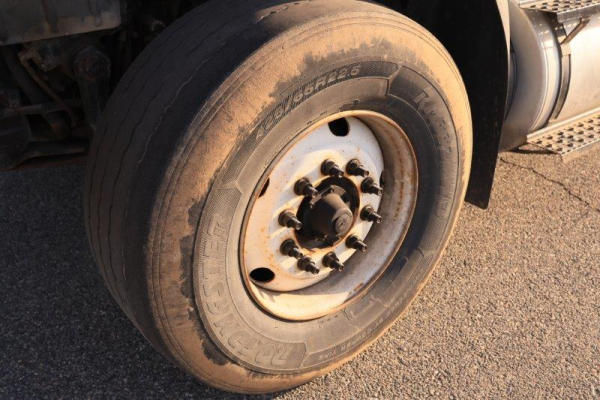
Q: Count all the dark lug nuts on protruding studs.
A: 10